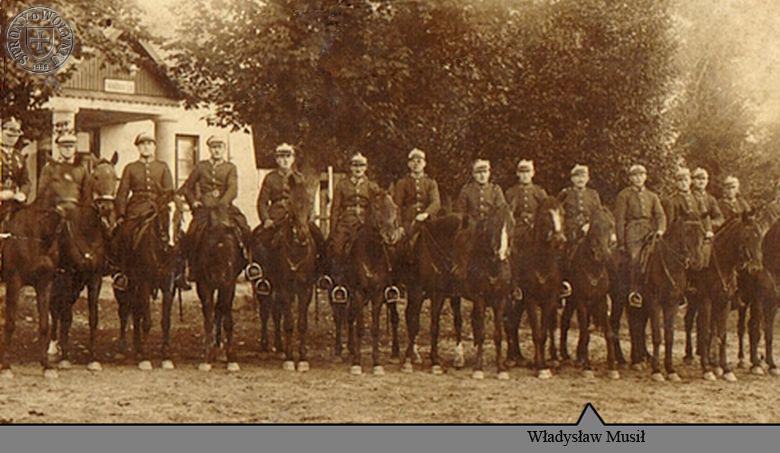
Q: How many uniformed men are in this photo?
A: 14